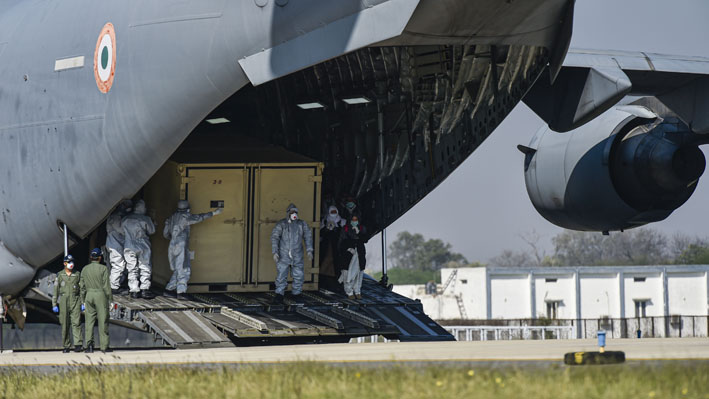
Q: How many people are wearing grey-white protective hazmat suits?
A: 4